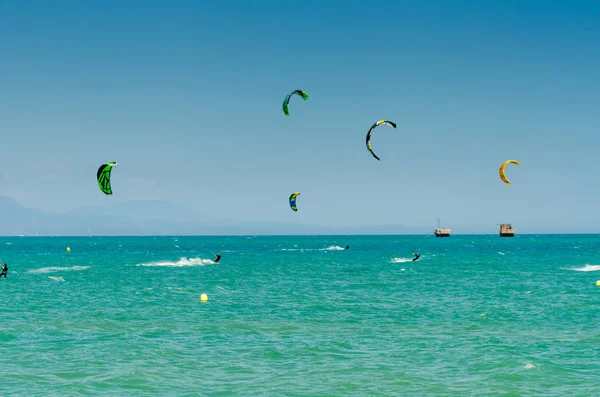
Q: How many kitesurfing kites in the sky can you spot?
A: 5